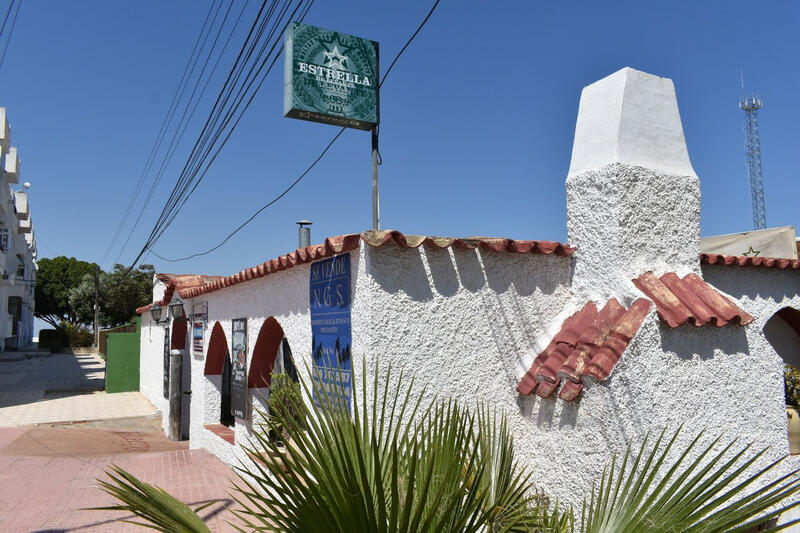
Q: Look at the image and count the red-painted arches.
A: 3